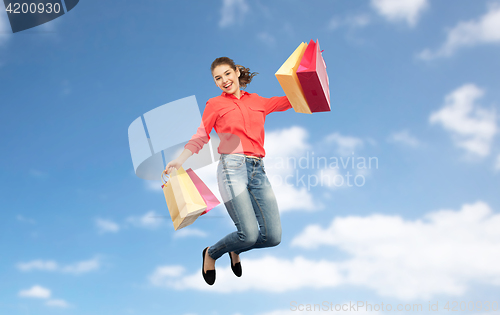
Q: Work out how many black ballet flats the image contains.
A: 2